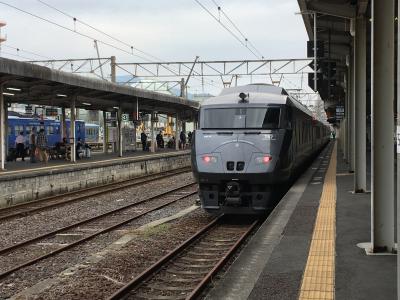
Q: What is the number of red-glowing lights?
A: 2